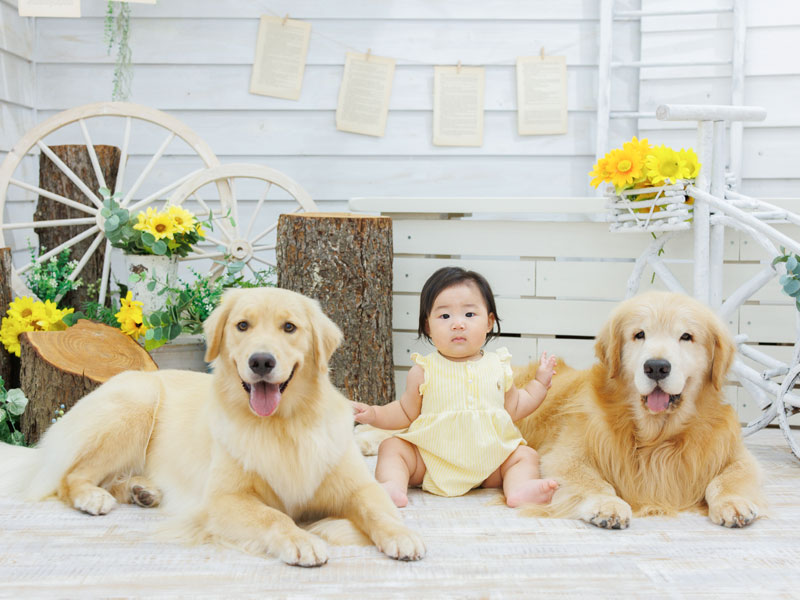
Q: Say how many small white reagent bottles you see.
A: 0